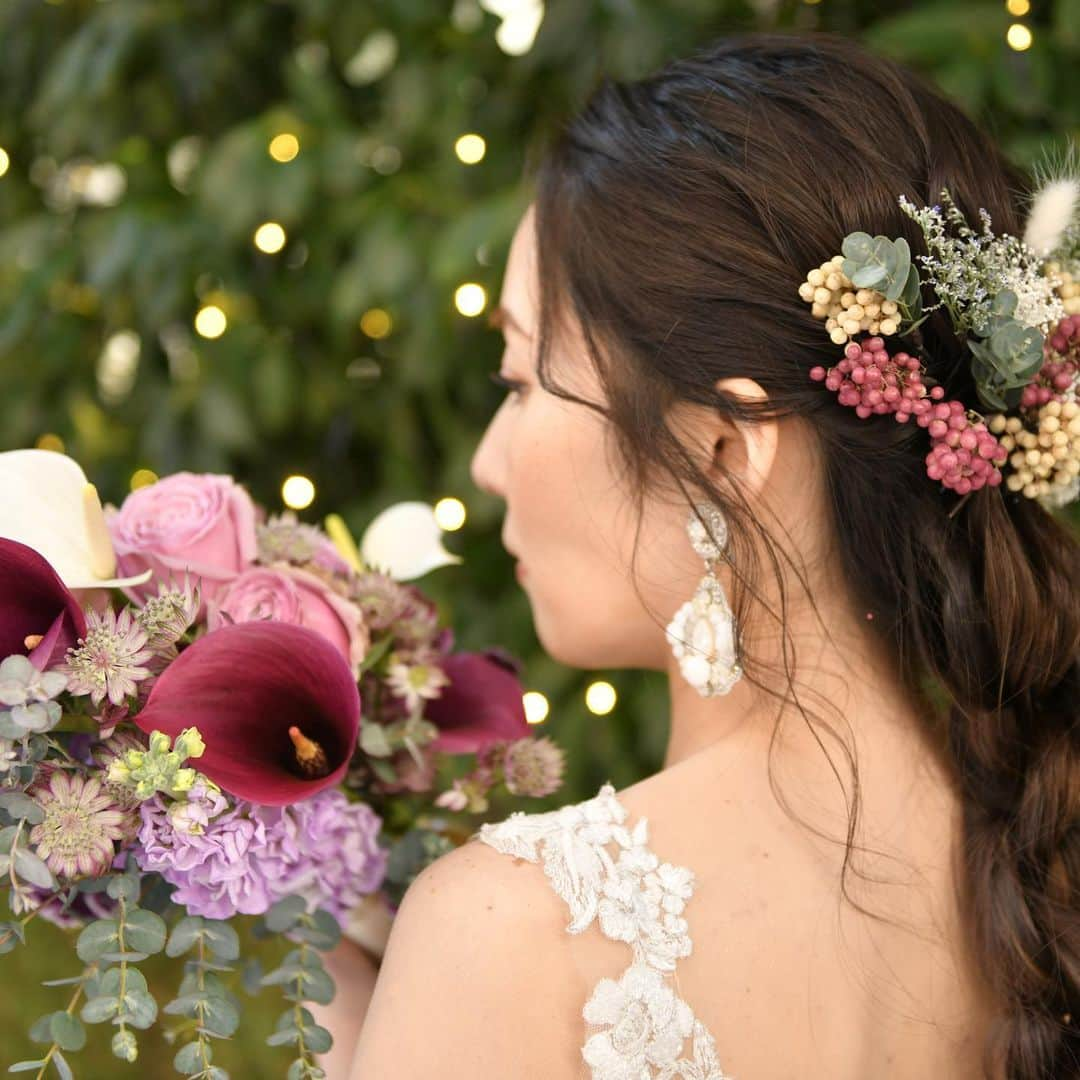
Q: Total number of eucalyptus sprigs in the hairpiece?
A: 2